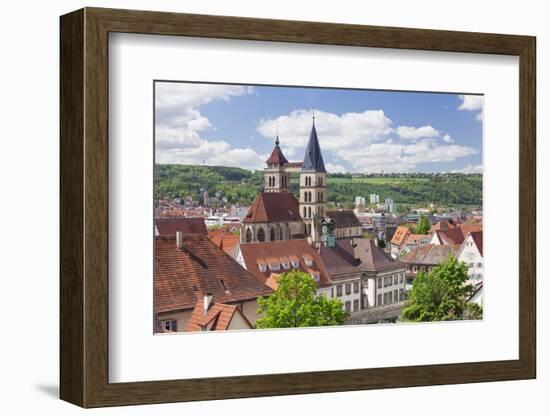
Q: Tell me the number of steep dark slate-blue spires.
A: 1